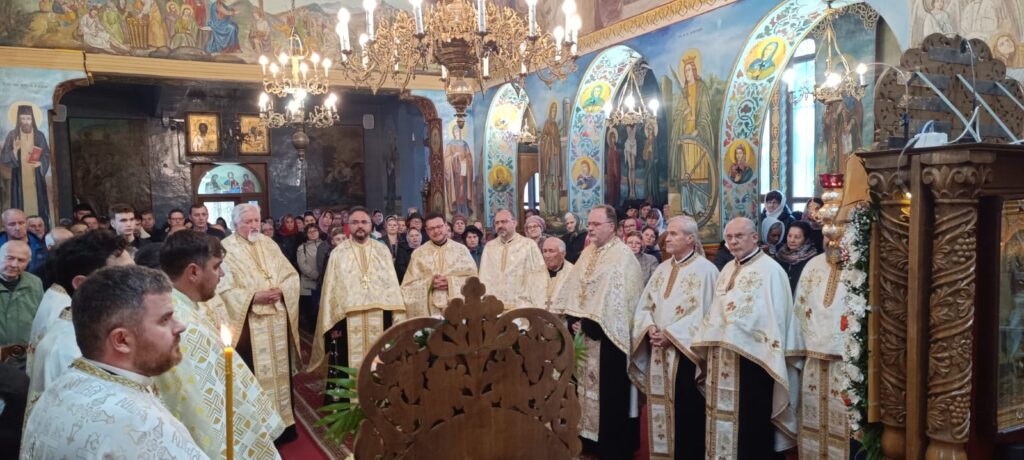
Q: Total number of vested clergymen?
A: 13